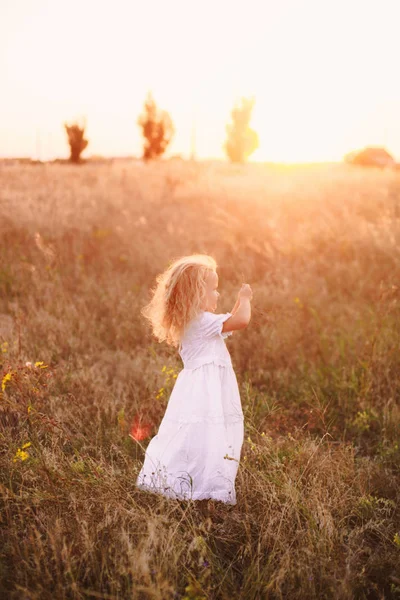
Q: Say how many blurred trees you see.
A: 3